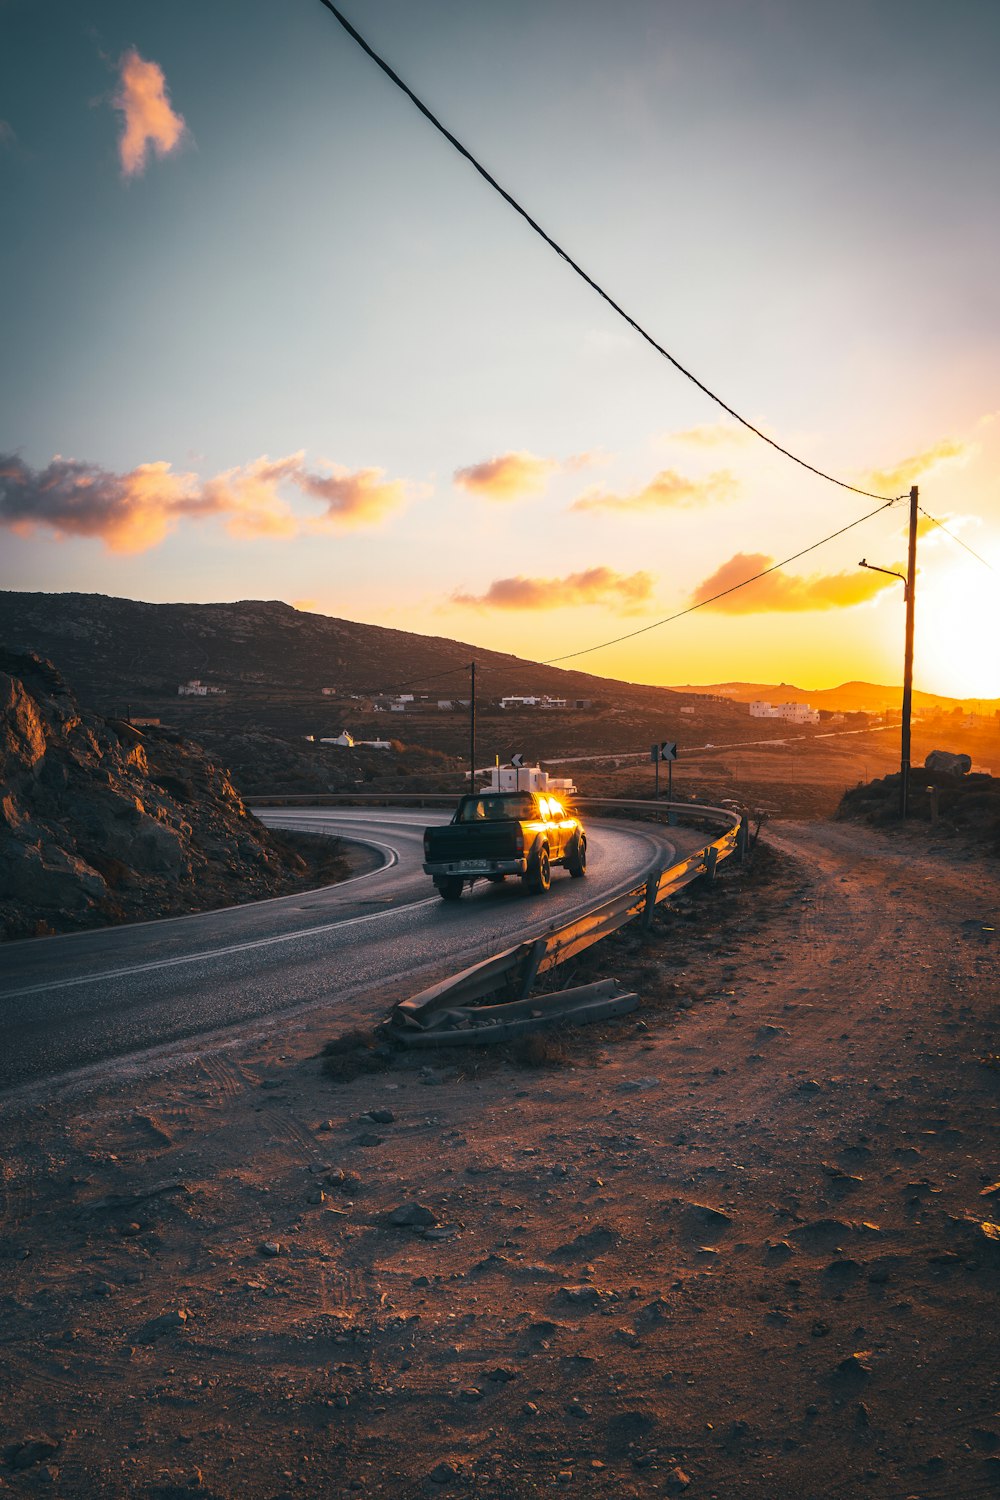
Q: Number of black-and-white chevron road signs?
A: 2